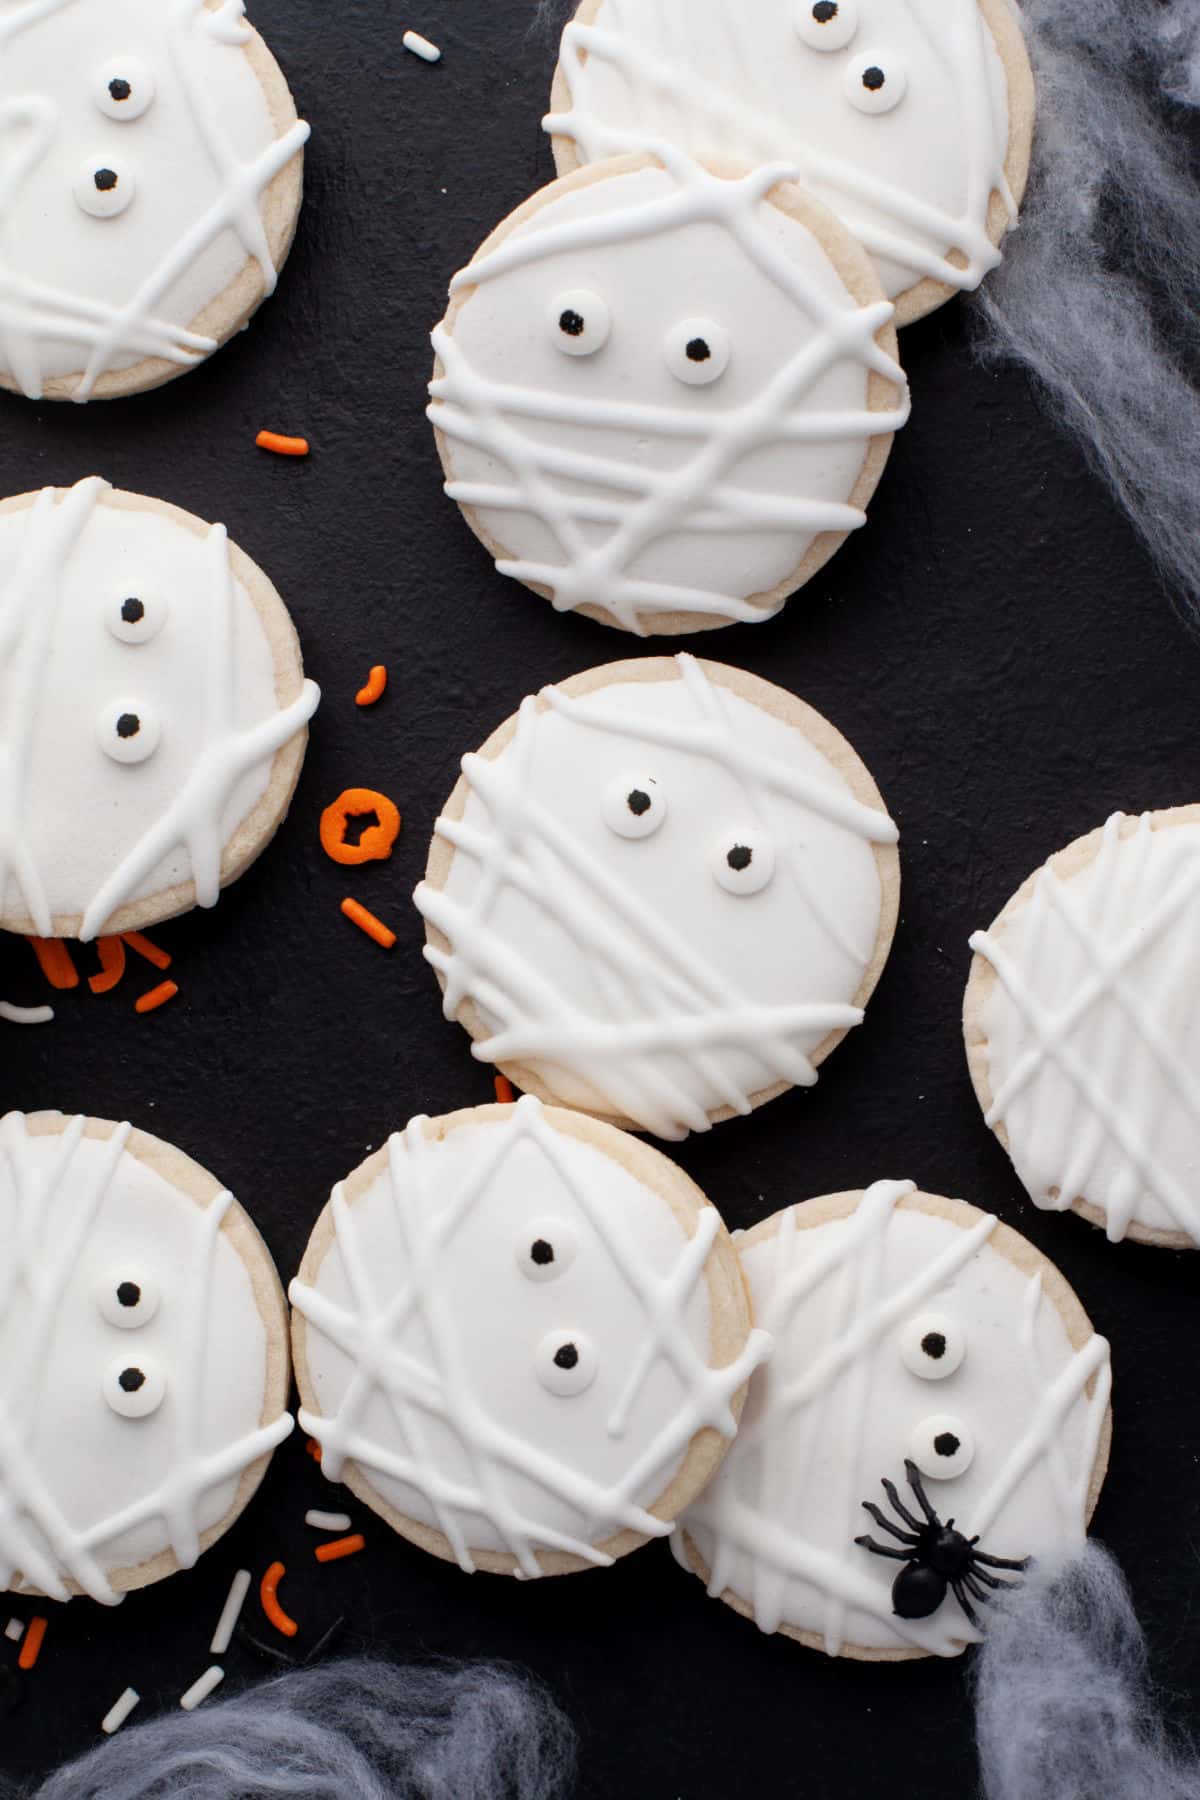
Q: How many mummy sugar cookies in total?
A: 9